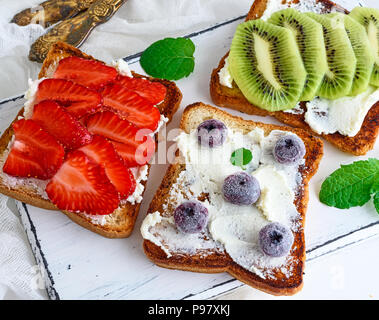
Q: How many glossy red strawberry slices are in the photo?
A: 9